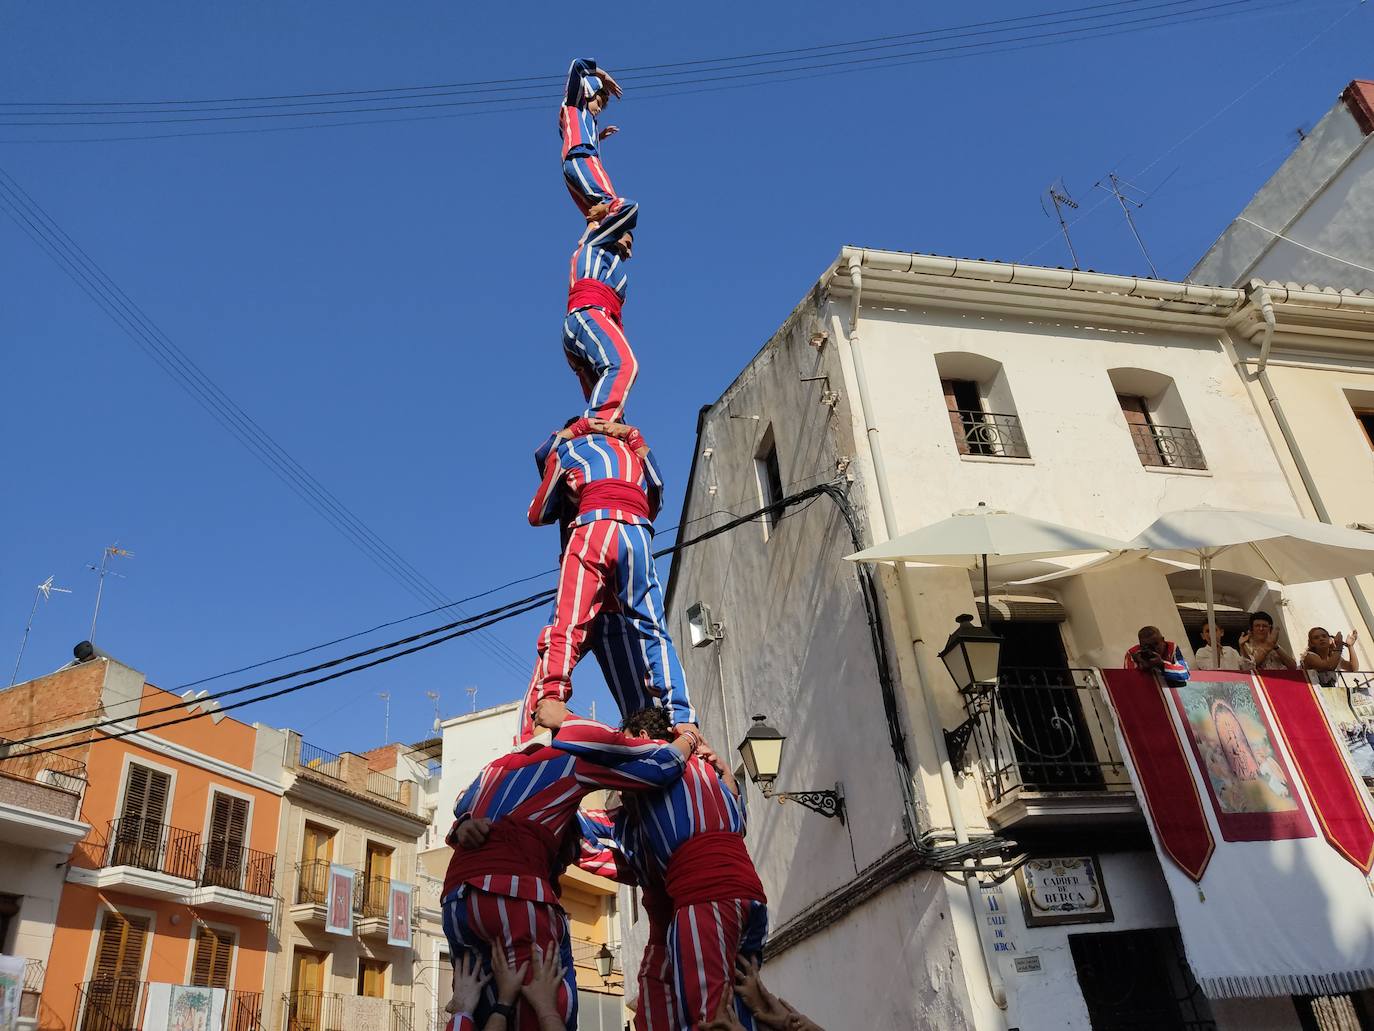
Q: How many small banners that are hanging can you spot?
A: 2